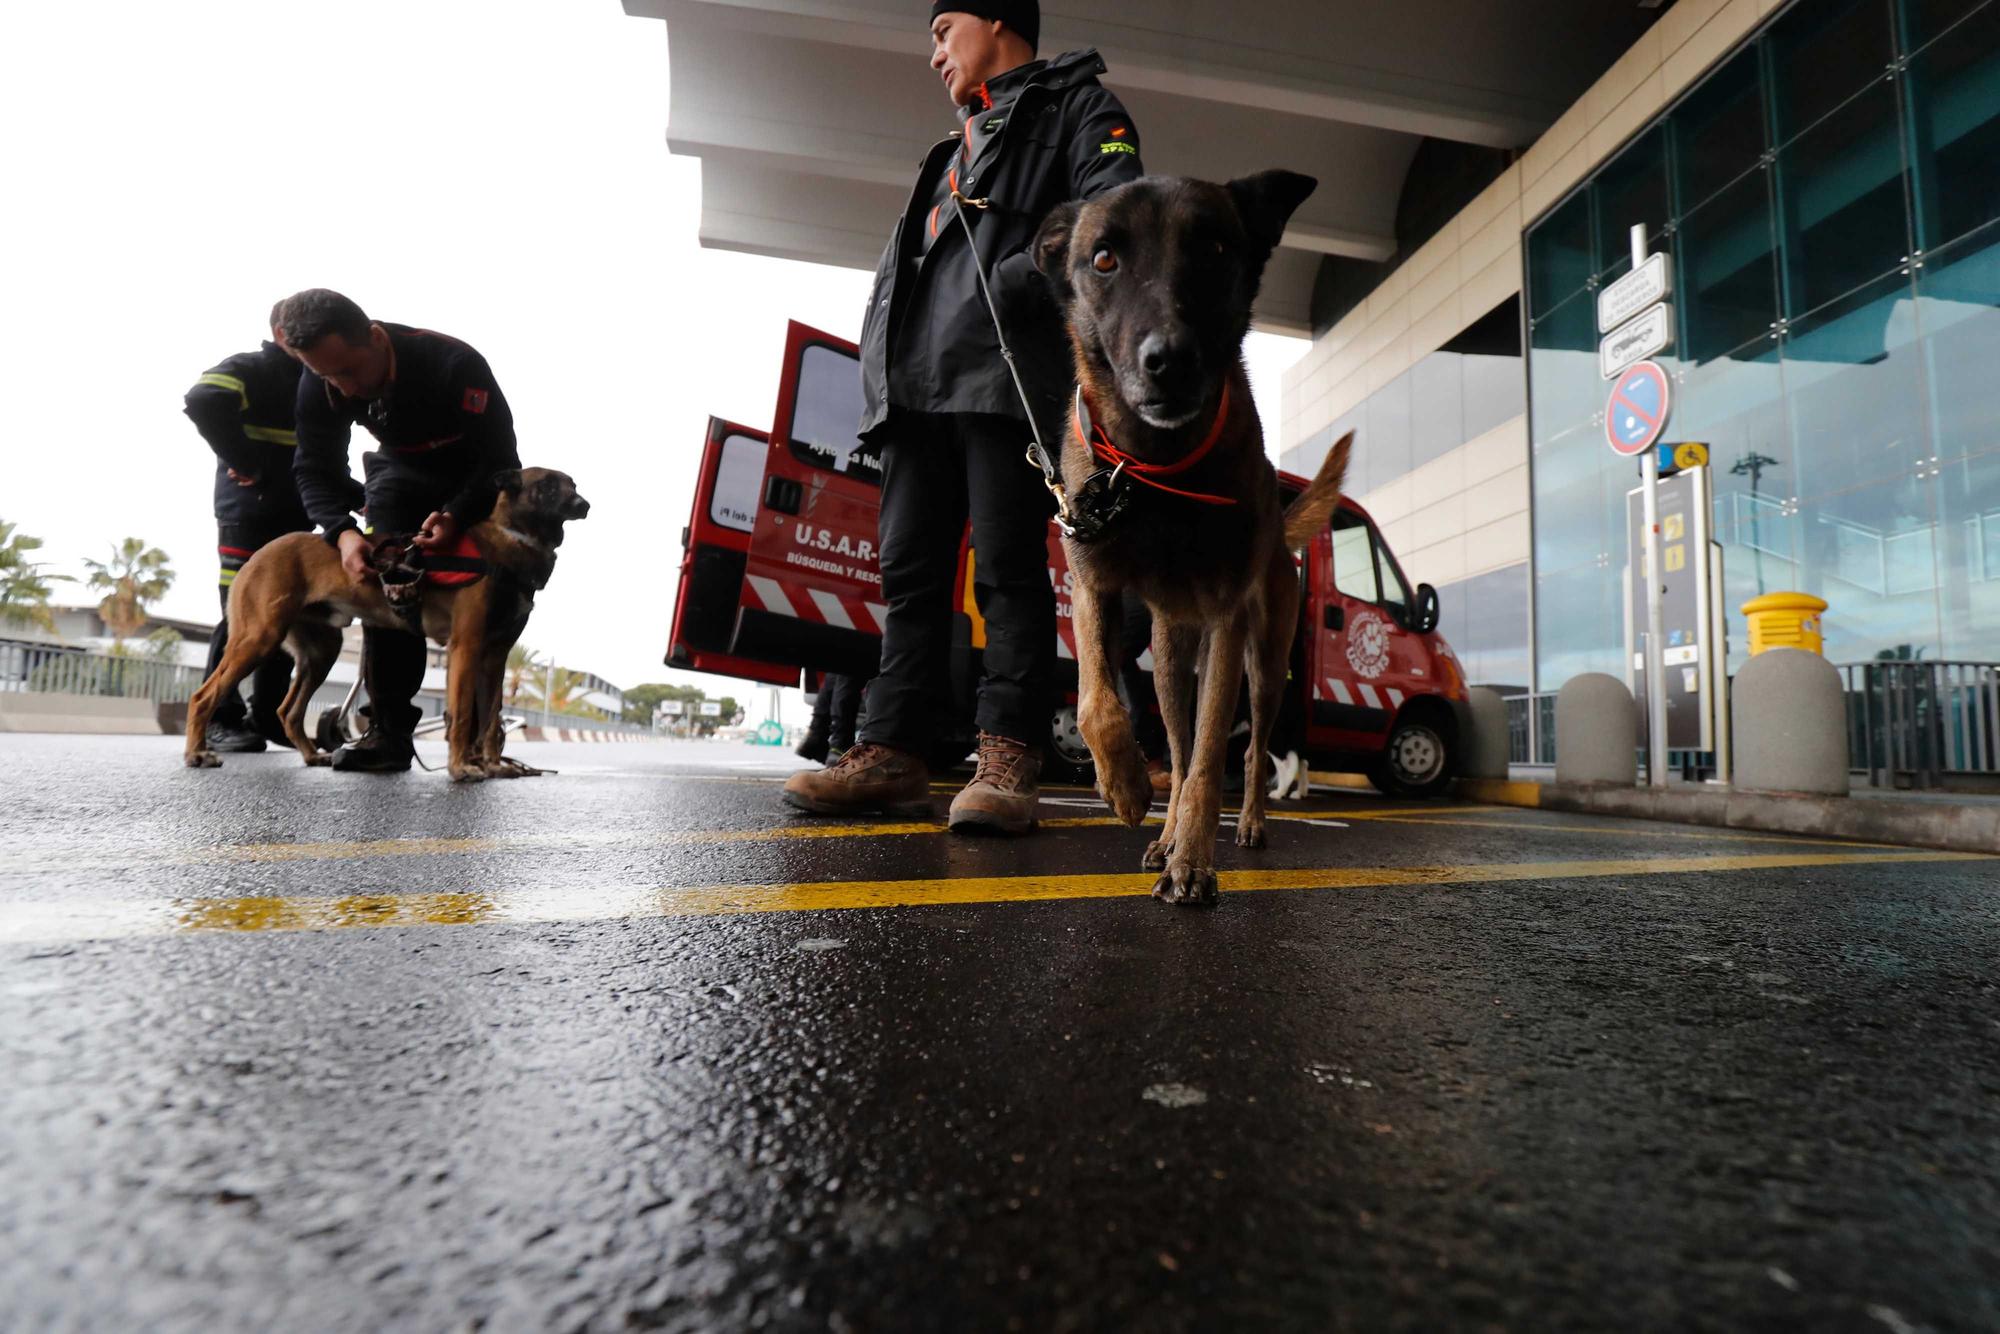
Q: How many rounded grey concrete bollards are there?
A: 3